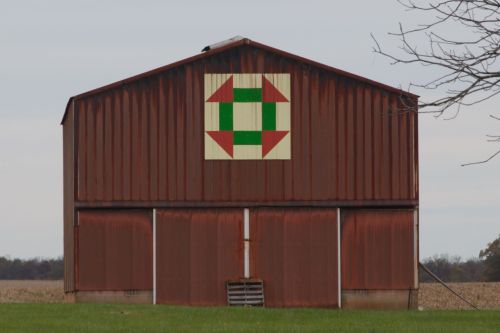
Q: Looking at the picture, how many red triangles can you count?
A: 4